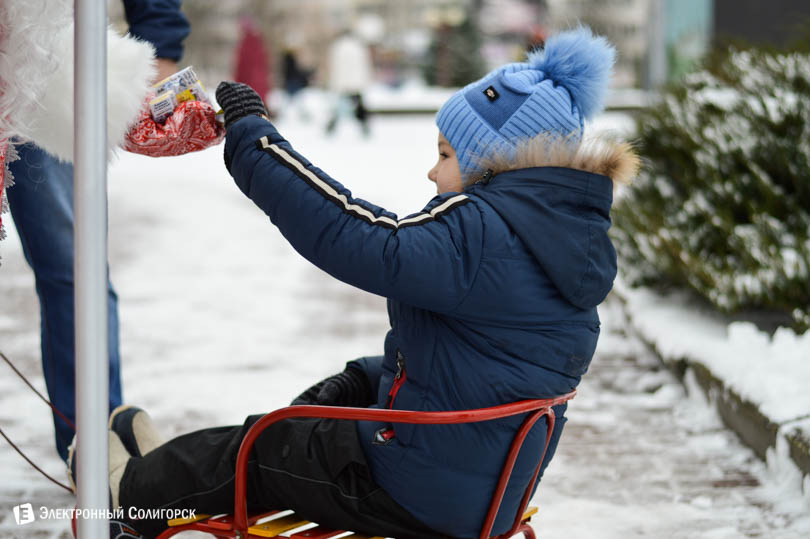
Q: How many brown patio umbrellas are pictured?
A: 0